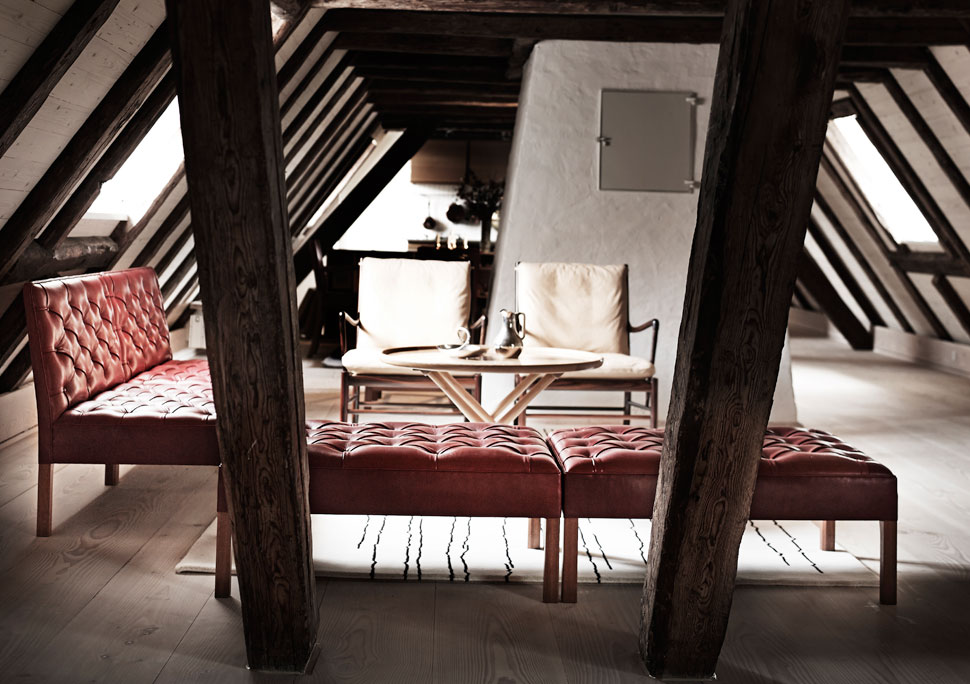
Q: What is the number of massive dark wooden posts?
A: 2